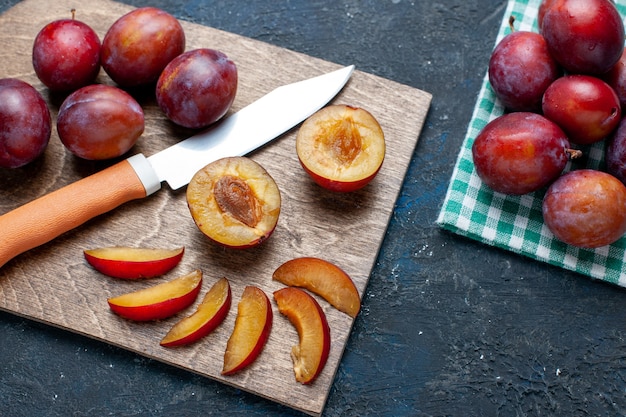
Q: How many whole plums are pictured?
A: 13